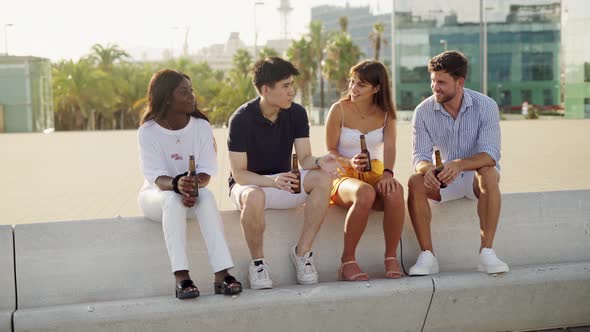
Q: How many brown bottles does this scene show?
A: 4